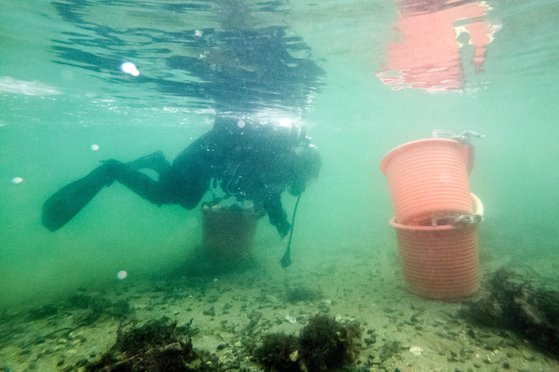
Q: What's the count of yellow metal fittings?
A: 0